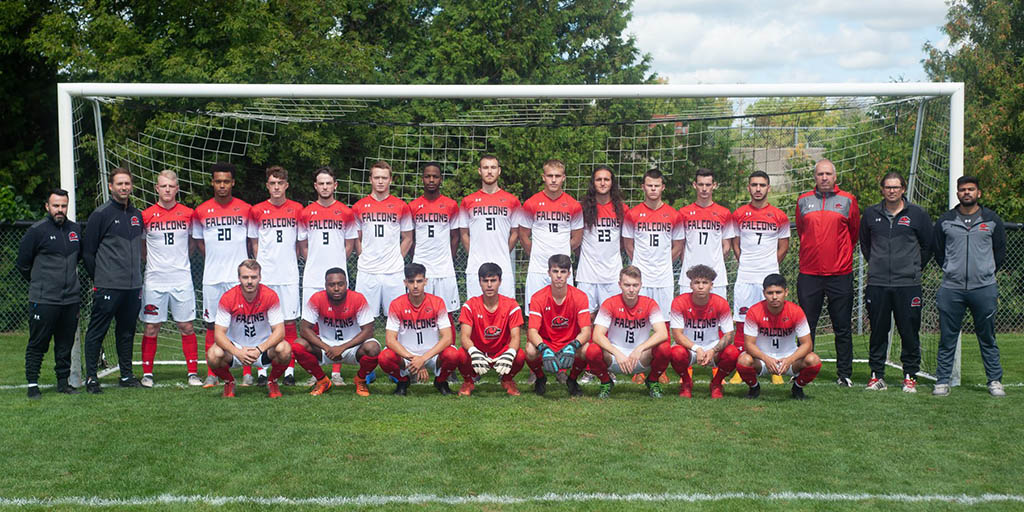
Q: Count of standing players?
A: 12